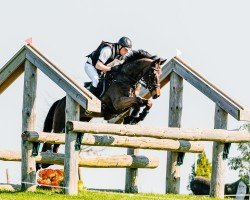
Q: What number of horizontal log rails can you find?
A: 3